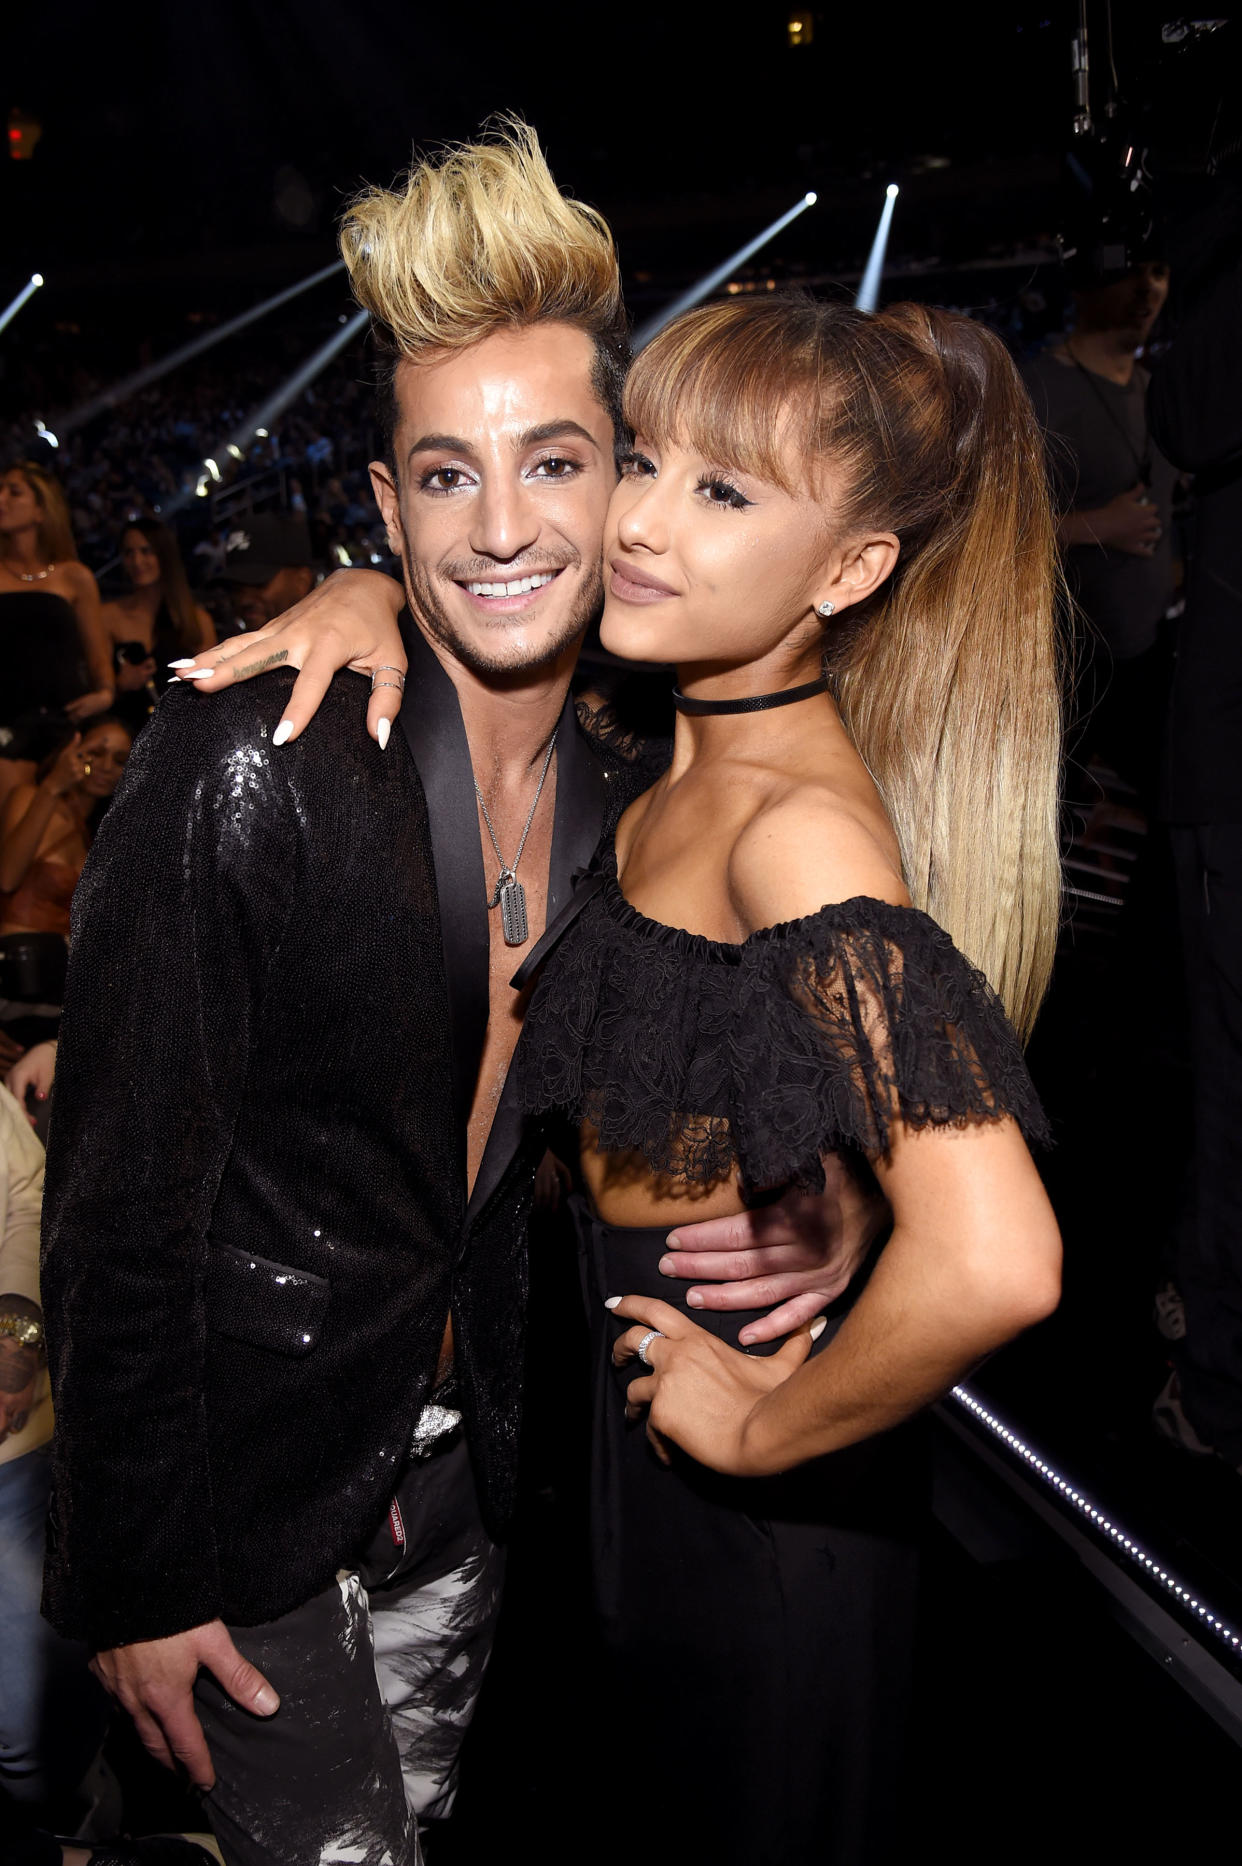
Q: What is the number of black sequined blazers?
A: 1